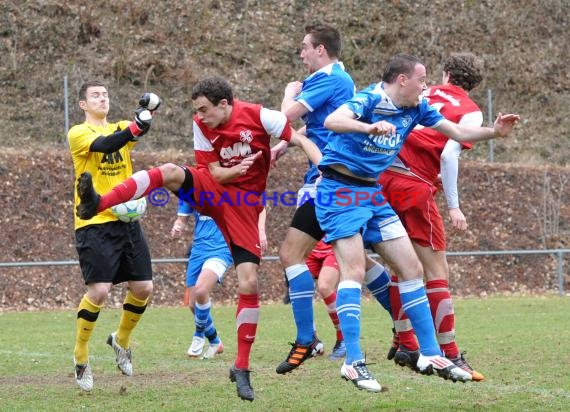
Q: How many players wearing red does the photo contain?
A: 3